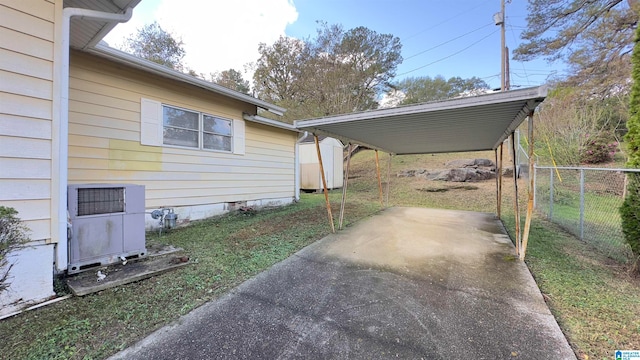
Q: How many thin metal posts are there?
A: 8